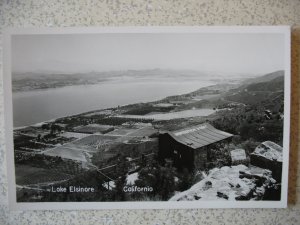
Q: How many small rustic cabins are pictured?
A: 1